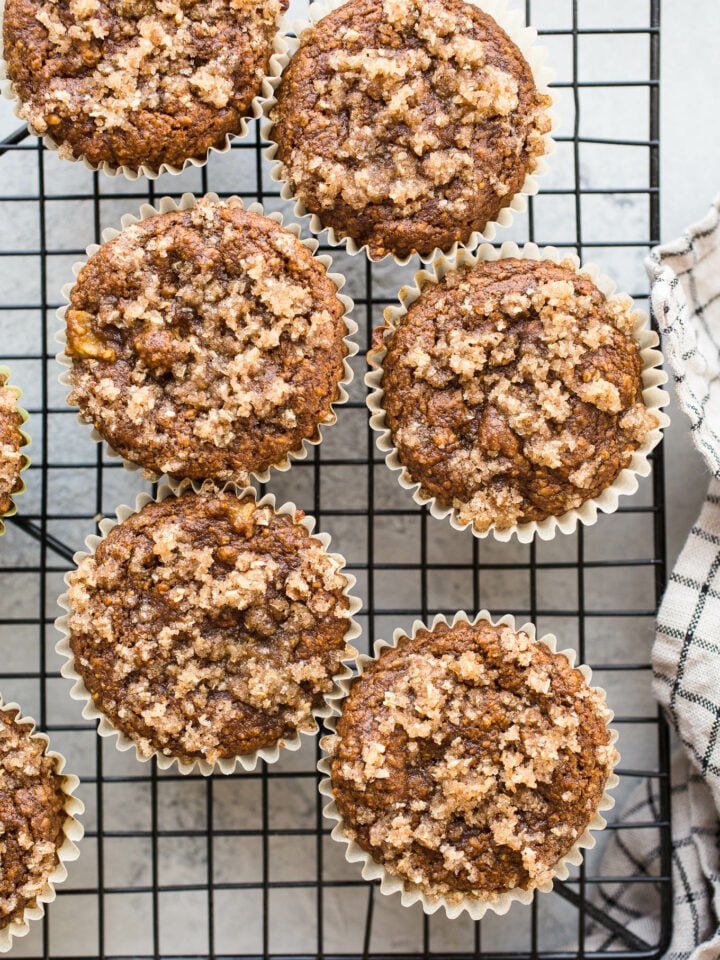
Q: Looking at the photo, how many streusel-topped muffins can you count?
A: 8